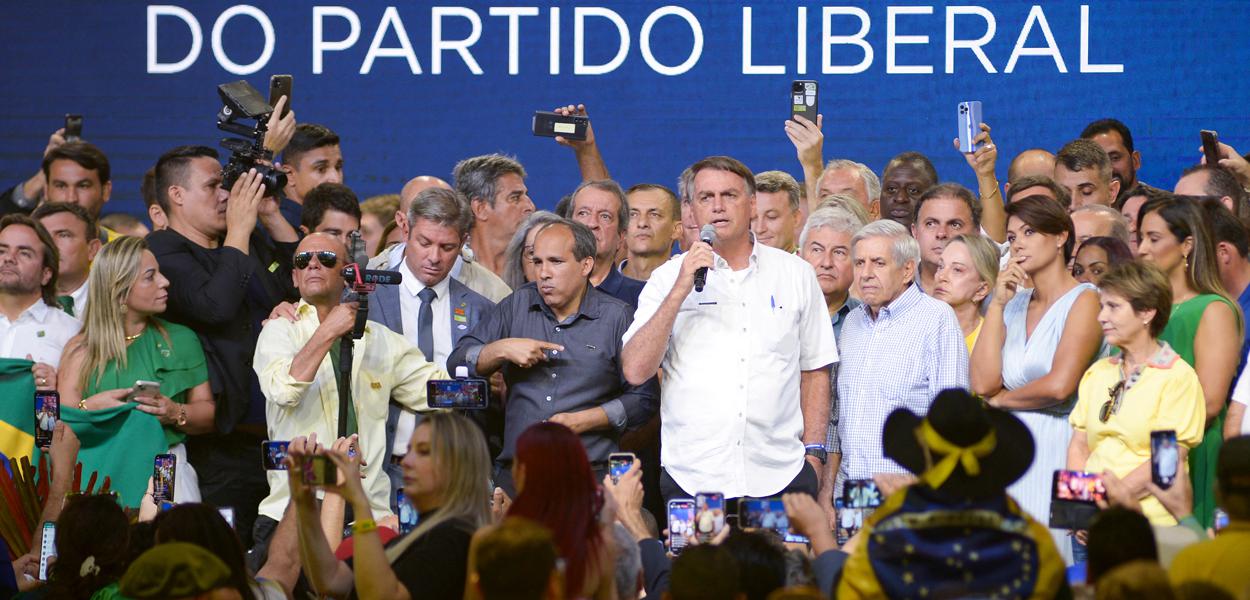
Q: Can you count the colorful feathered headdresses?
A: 1